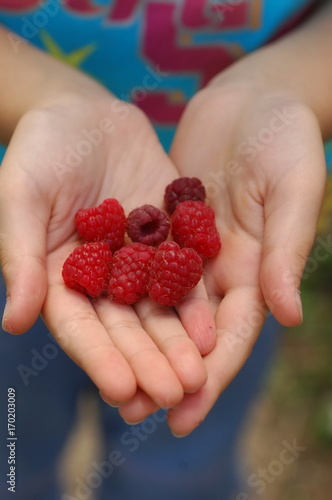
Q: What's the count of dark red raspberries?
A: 2